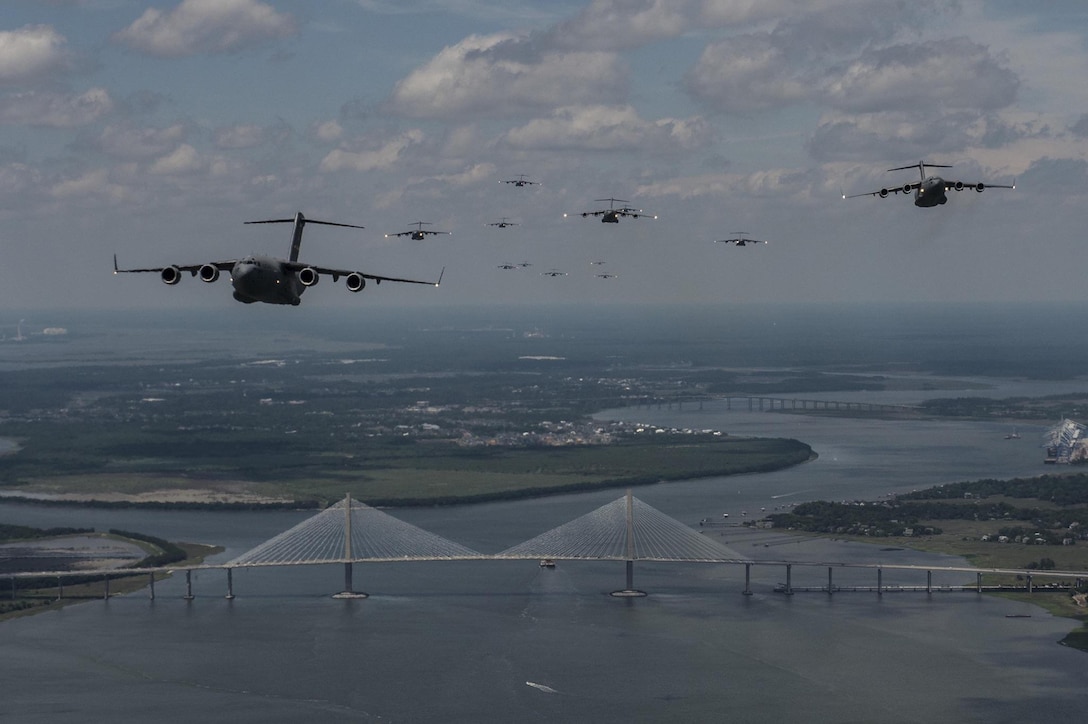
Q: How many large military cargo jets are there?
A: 13